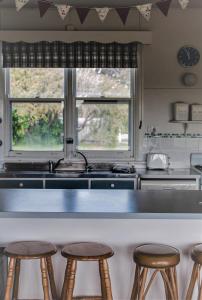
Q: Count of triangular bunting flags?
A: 9